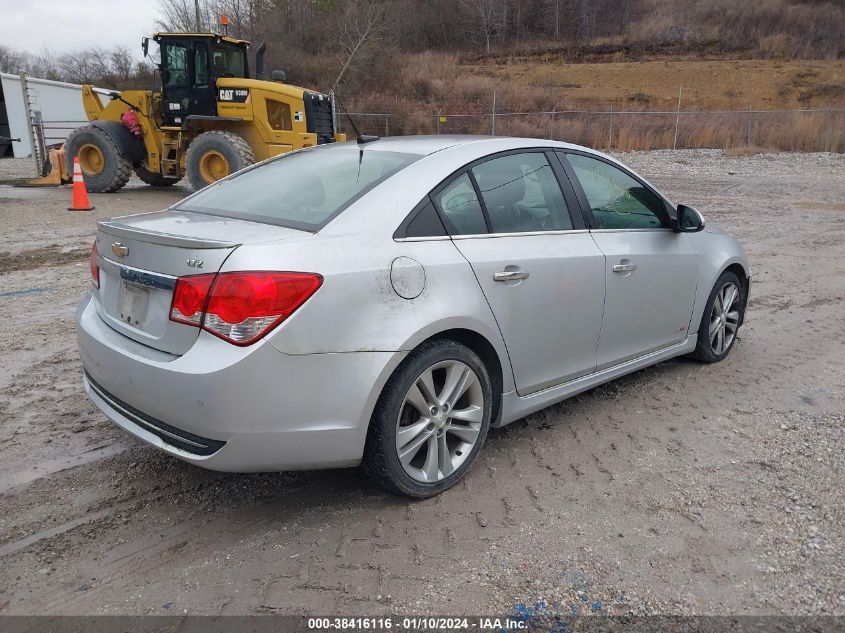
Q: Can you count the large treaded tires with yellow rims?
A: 2